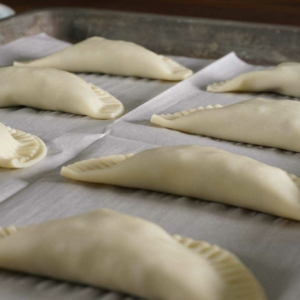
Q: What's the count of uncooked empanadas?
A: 7